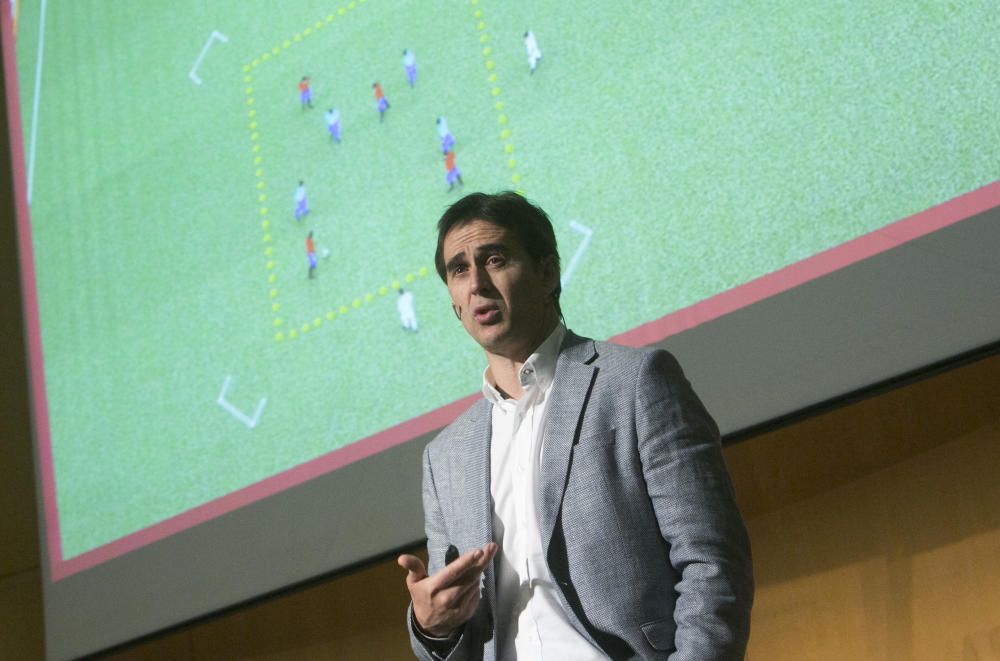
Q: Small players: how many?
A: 10